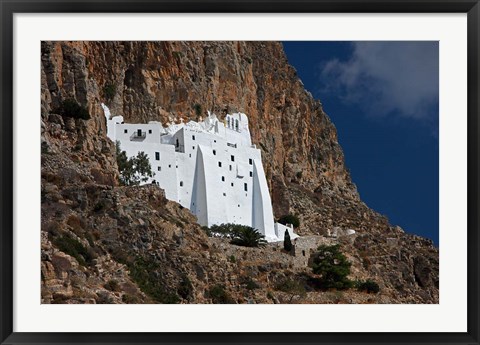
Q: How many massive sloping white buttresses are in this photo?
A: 2